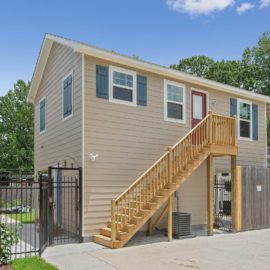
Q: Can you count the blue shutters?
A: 6